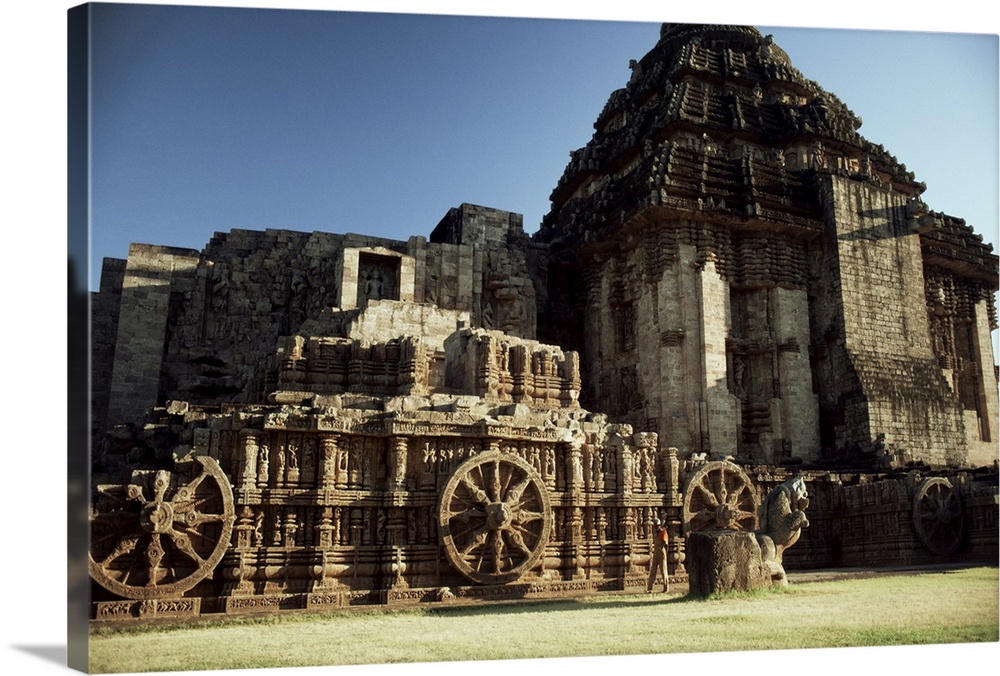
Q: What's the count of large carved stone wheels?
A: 4